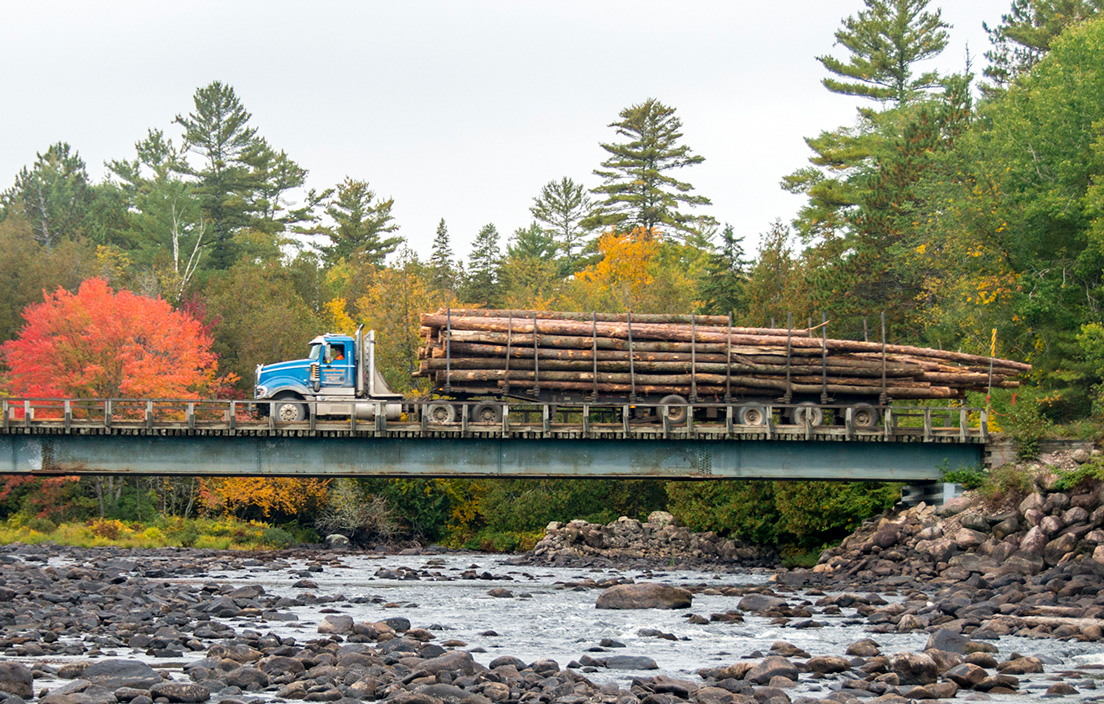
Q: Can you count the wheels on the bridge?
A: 7